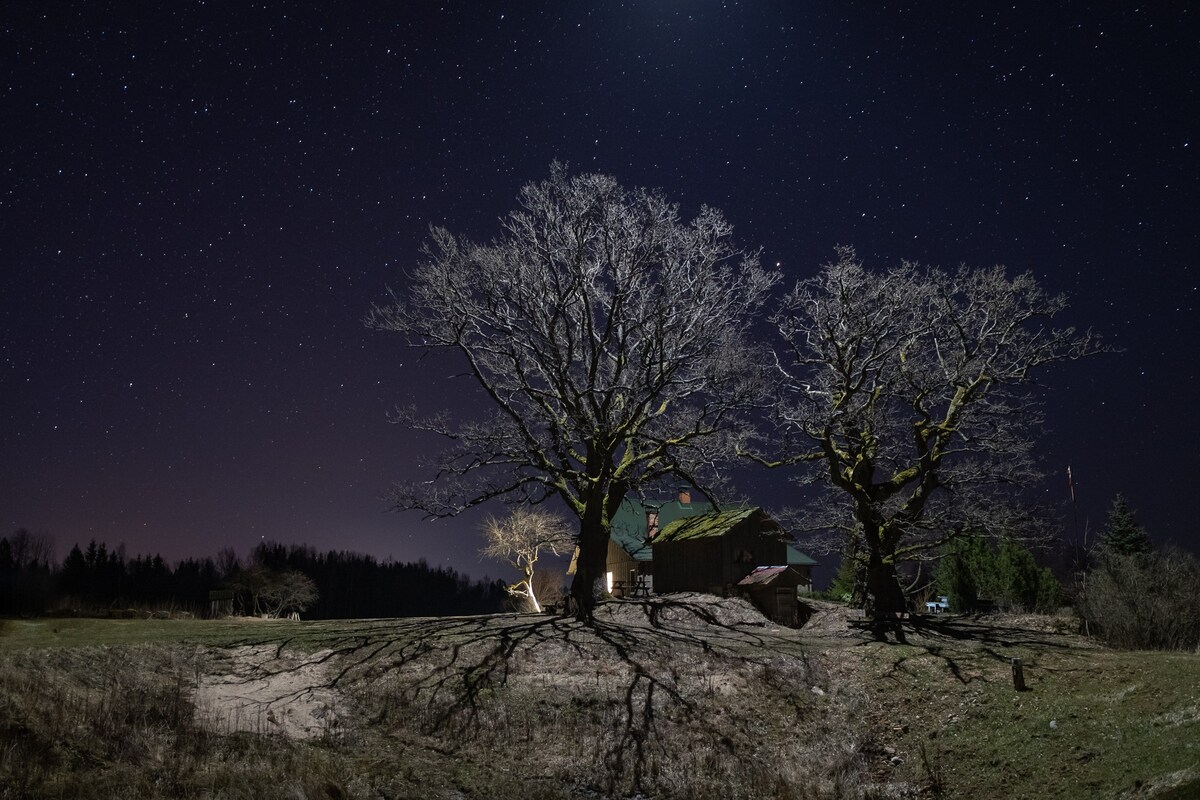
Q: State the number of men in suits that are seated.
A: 0